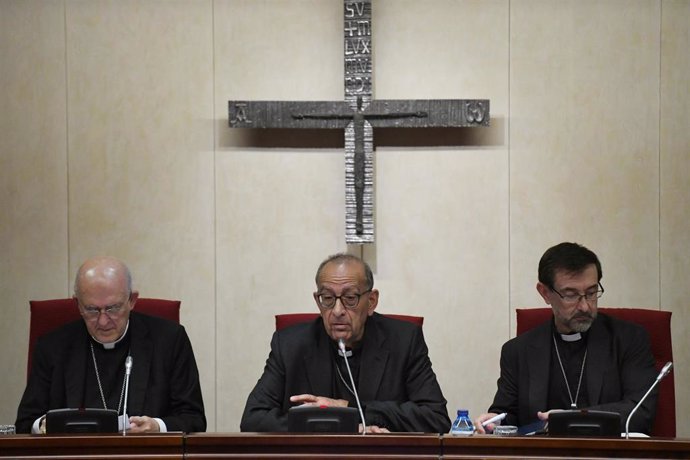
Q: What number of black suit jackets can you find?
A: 3